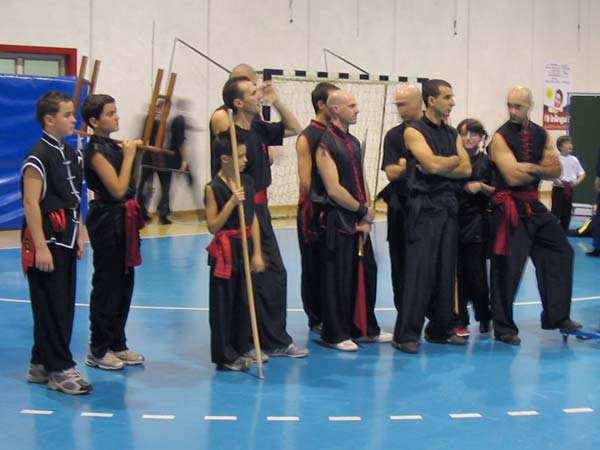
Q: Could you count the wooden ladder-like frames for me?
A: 2